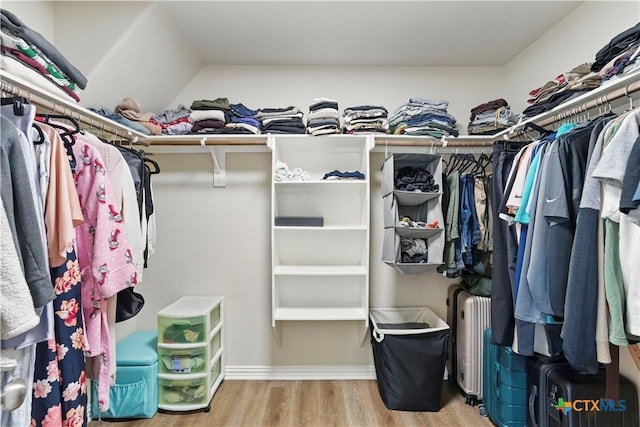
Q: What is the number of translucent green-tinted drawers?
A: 3